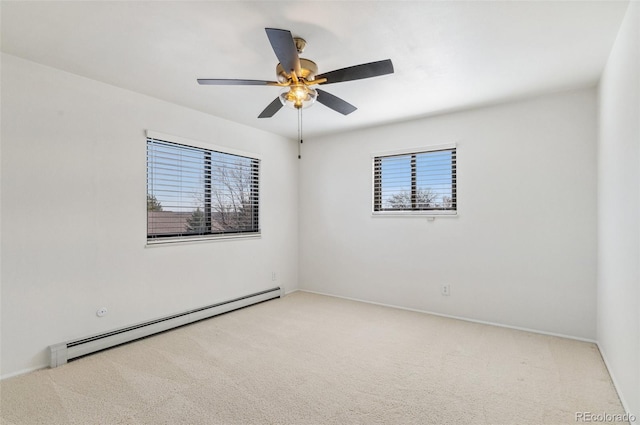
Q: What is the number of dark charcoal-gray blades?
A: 5